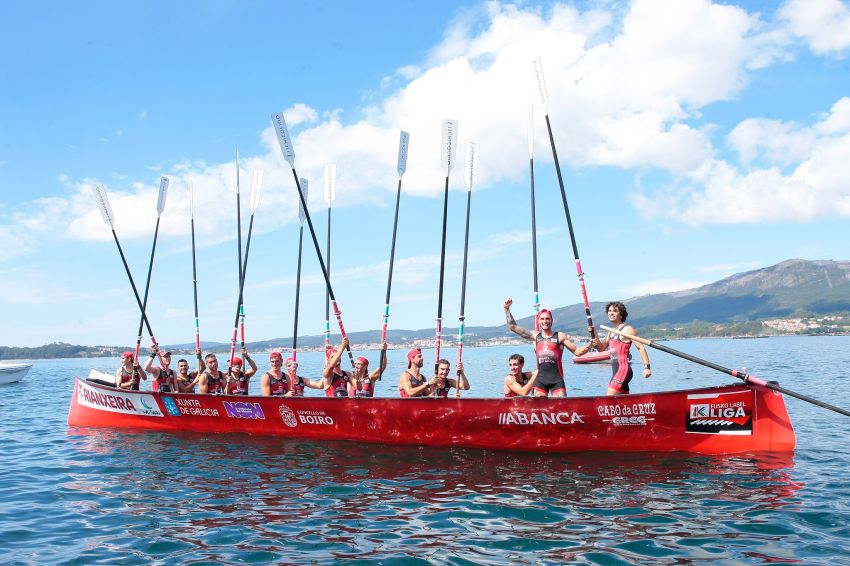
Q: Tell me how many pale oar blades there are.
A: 13